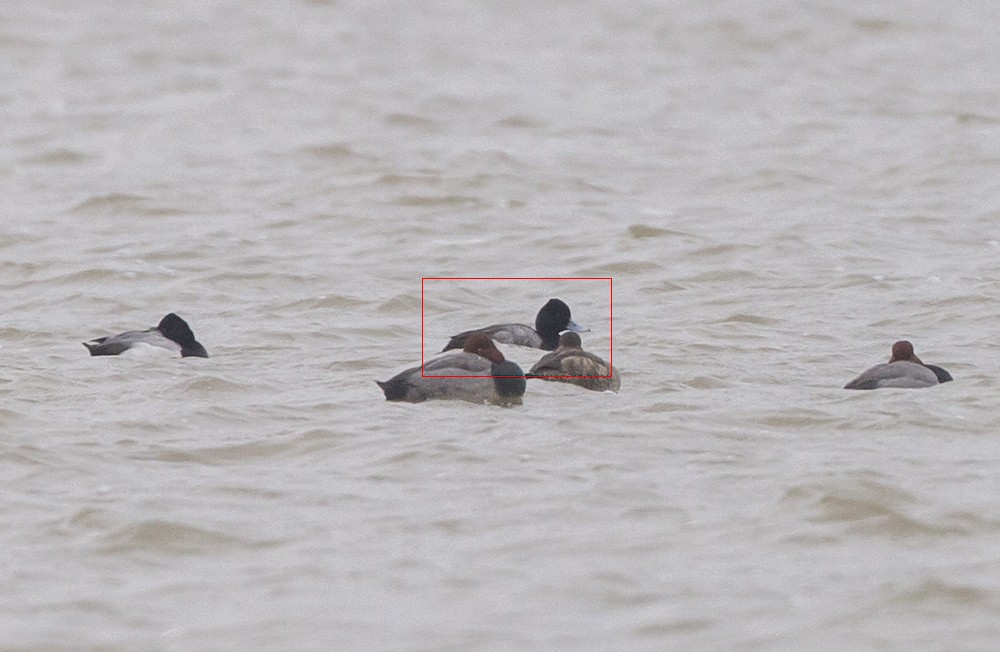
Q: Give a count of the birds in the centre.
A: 3